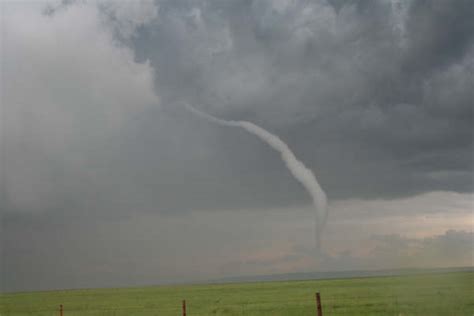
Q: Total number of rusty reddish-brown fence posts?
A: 3